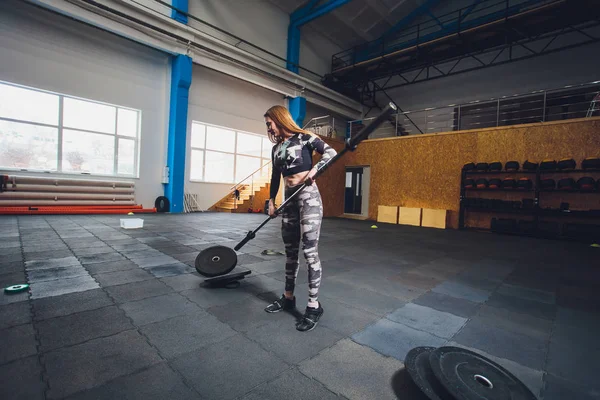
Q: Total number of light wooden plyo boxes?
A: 3